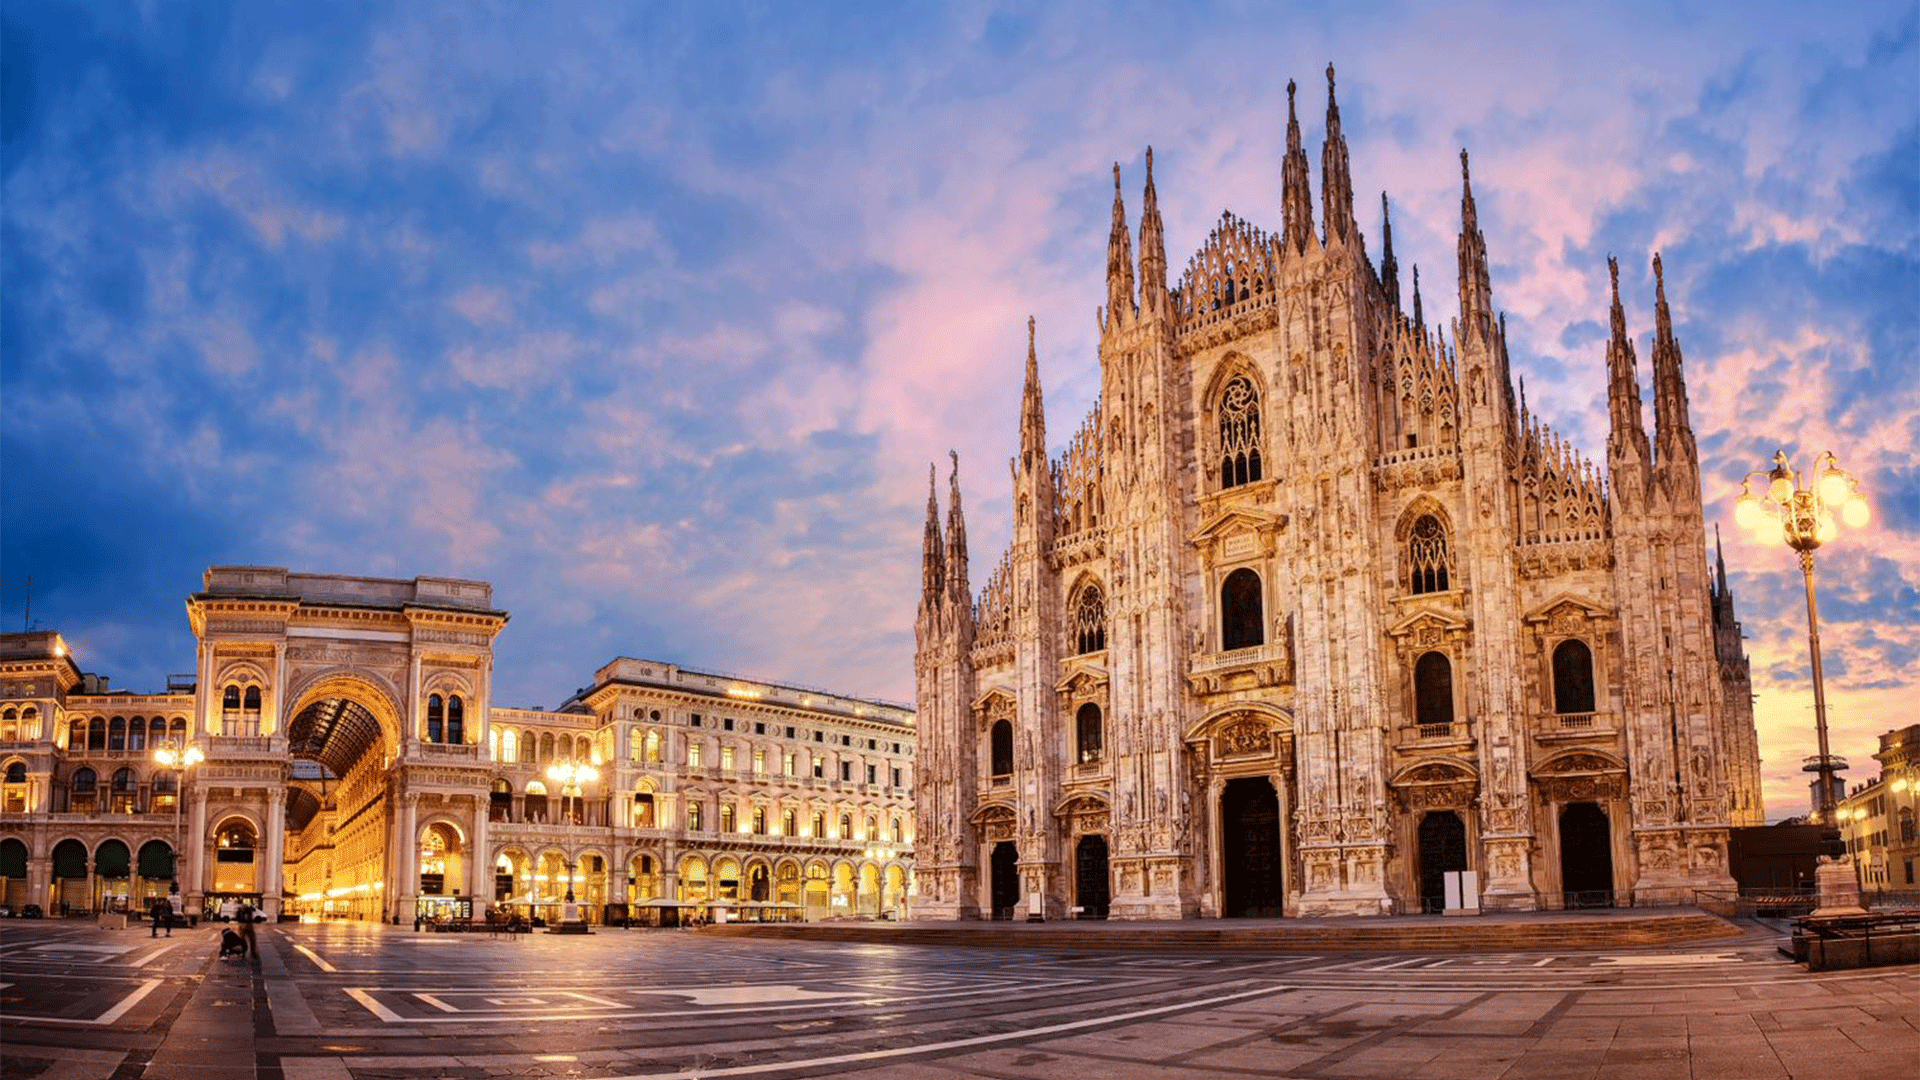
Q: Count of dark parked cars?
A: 2